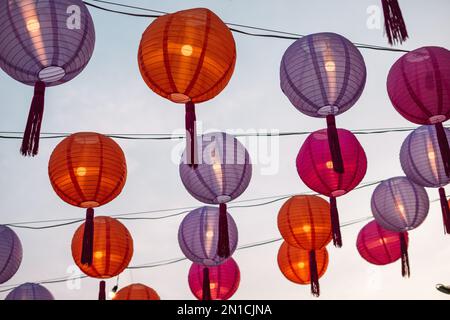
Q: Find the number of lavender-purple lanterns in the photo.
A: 8